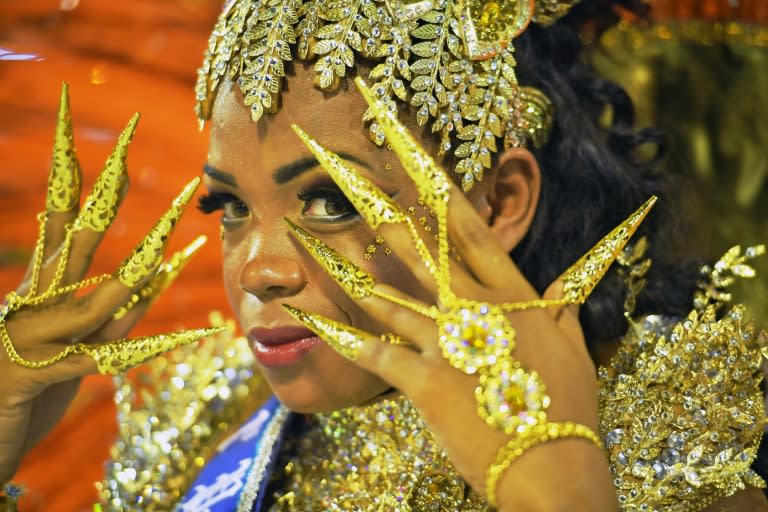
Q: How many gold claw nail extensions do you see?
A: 10